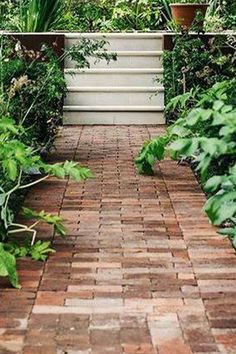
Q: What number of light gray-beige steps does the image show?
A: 5